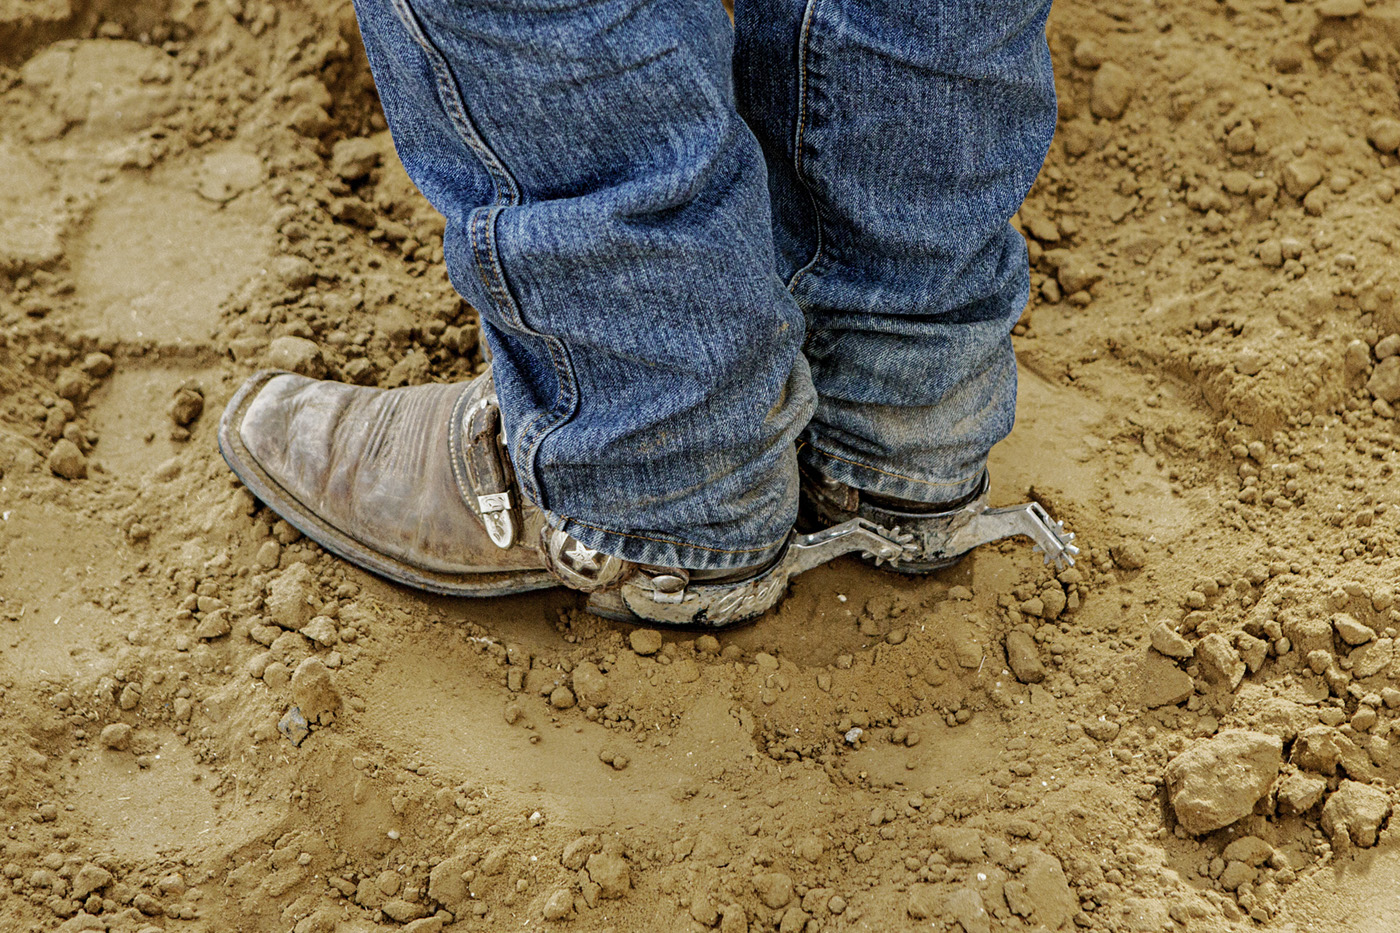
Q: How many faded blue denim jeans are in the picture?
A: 1